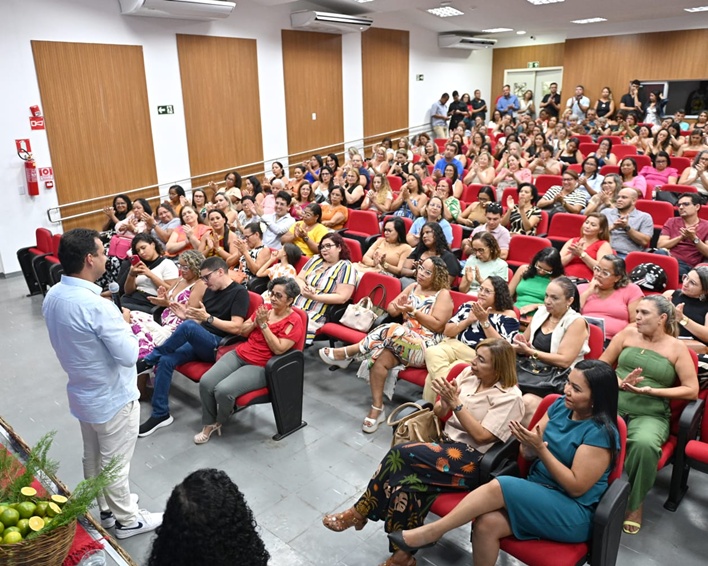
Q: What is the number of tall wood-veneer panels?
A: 4